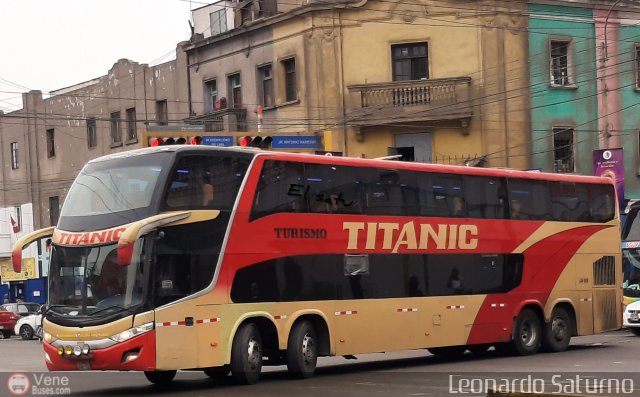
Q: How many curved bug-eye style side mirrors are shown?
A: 2